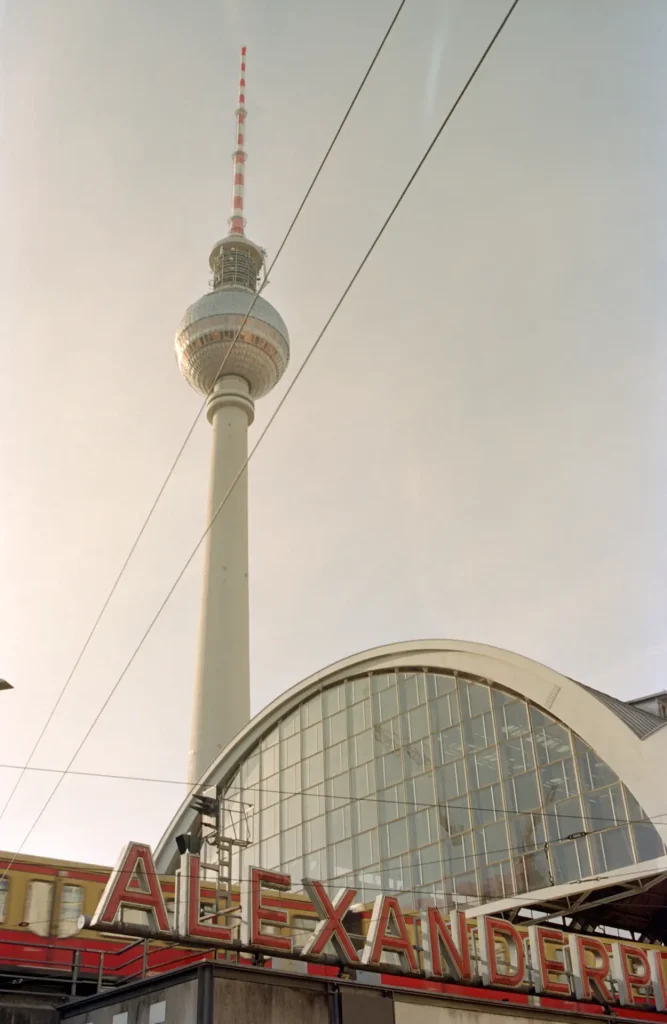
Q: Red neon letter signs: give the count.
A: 11